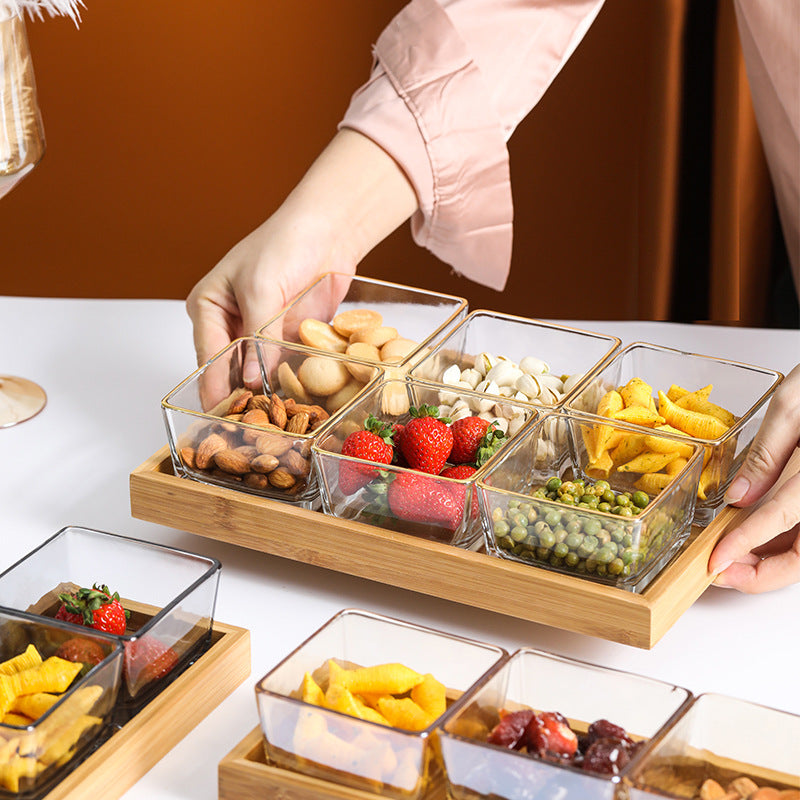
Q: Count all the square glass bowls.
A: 11